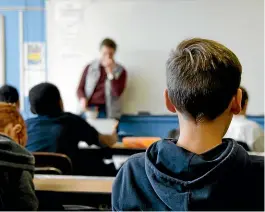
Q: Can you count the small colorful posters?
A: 1